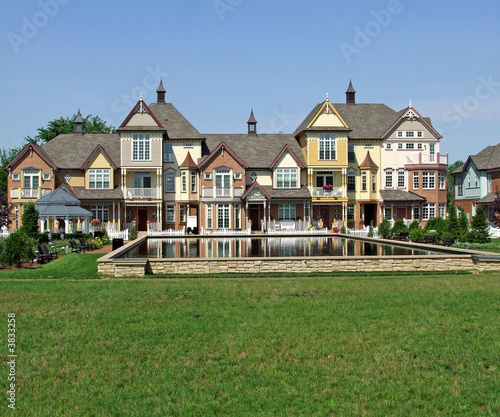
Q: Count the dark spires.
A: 4